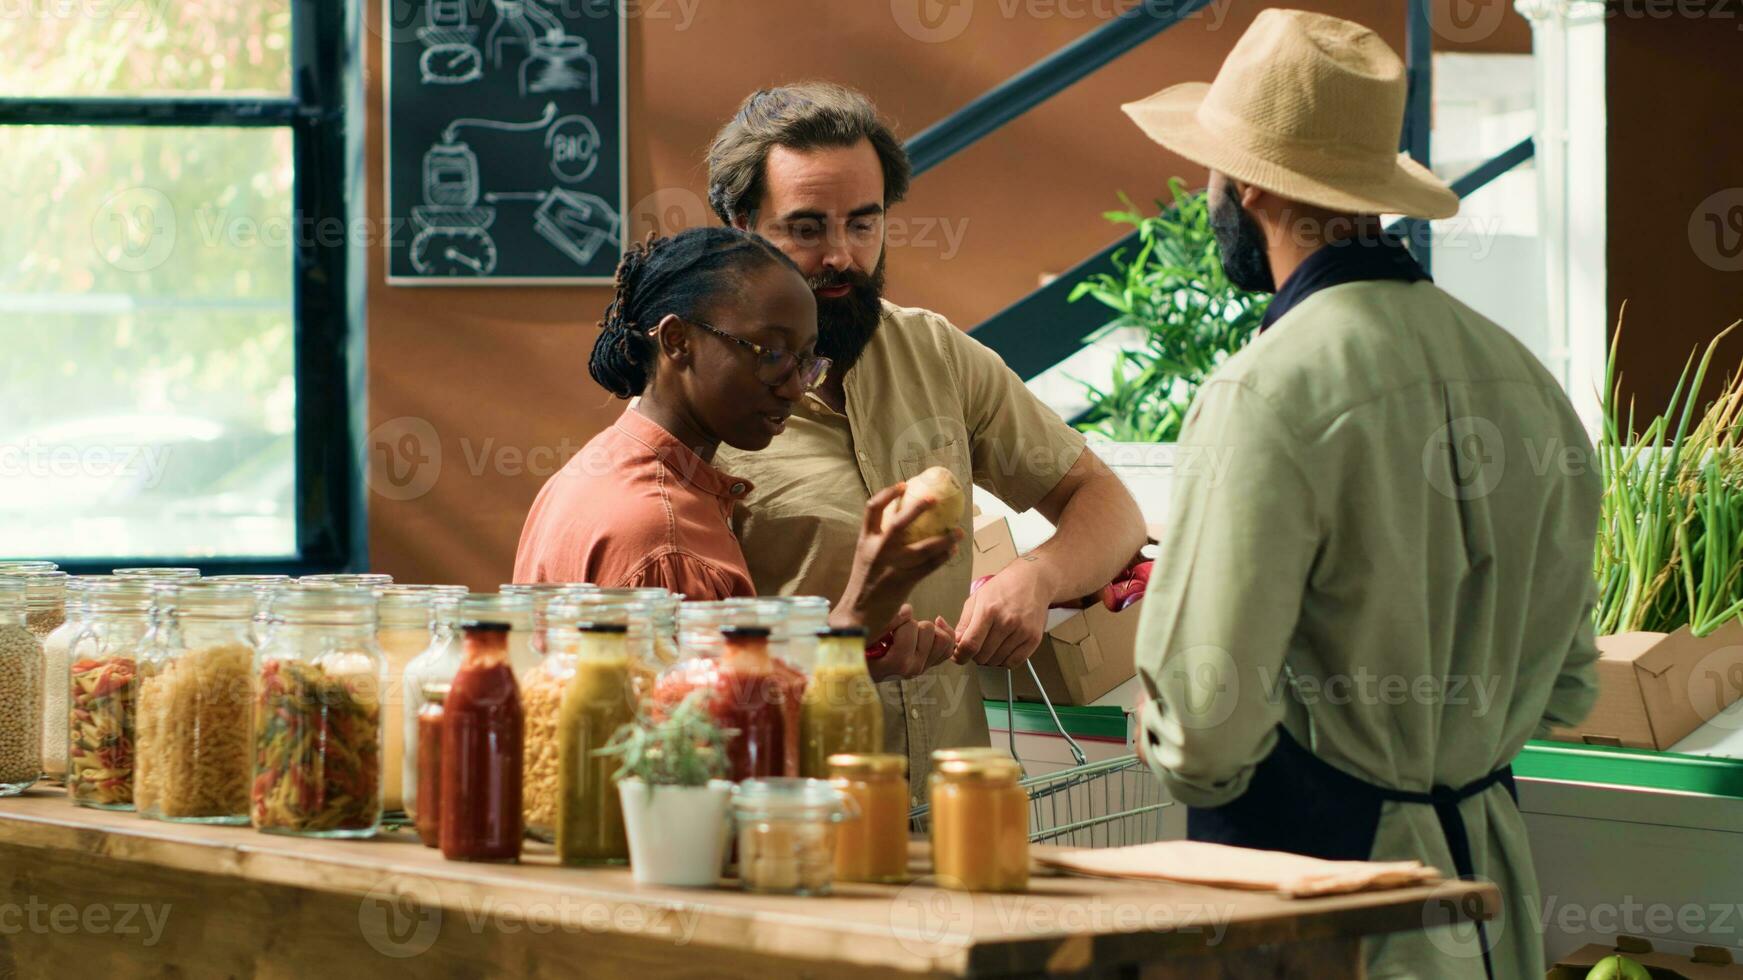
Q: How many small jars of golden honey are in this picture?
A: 3